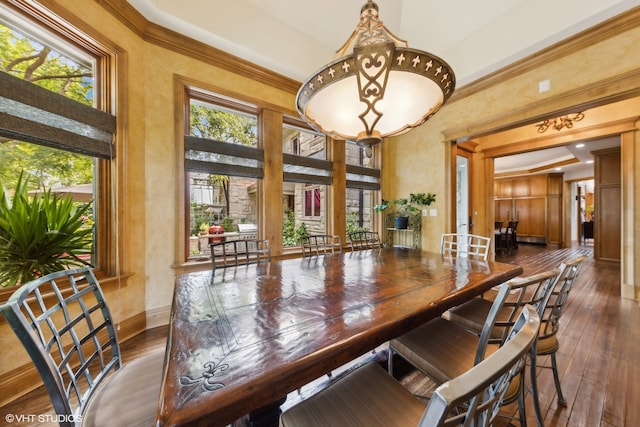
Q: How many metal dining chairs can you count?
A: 8